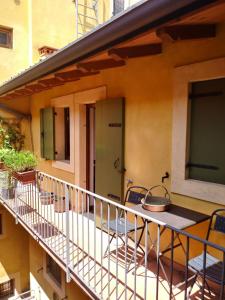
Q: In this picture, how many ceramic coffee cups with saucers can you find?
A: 0